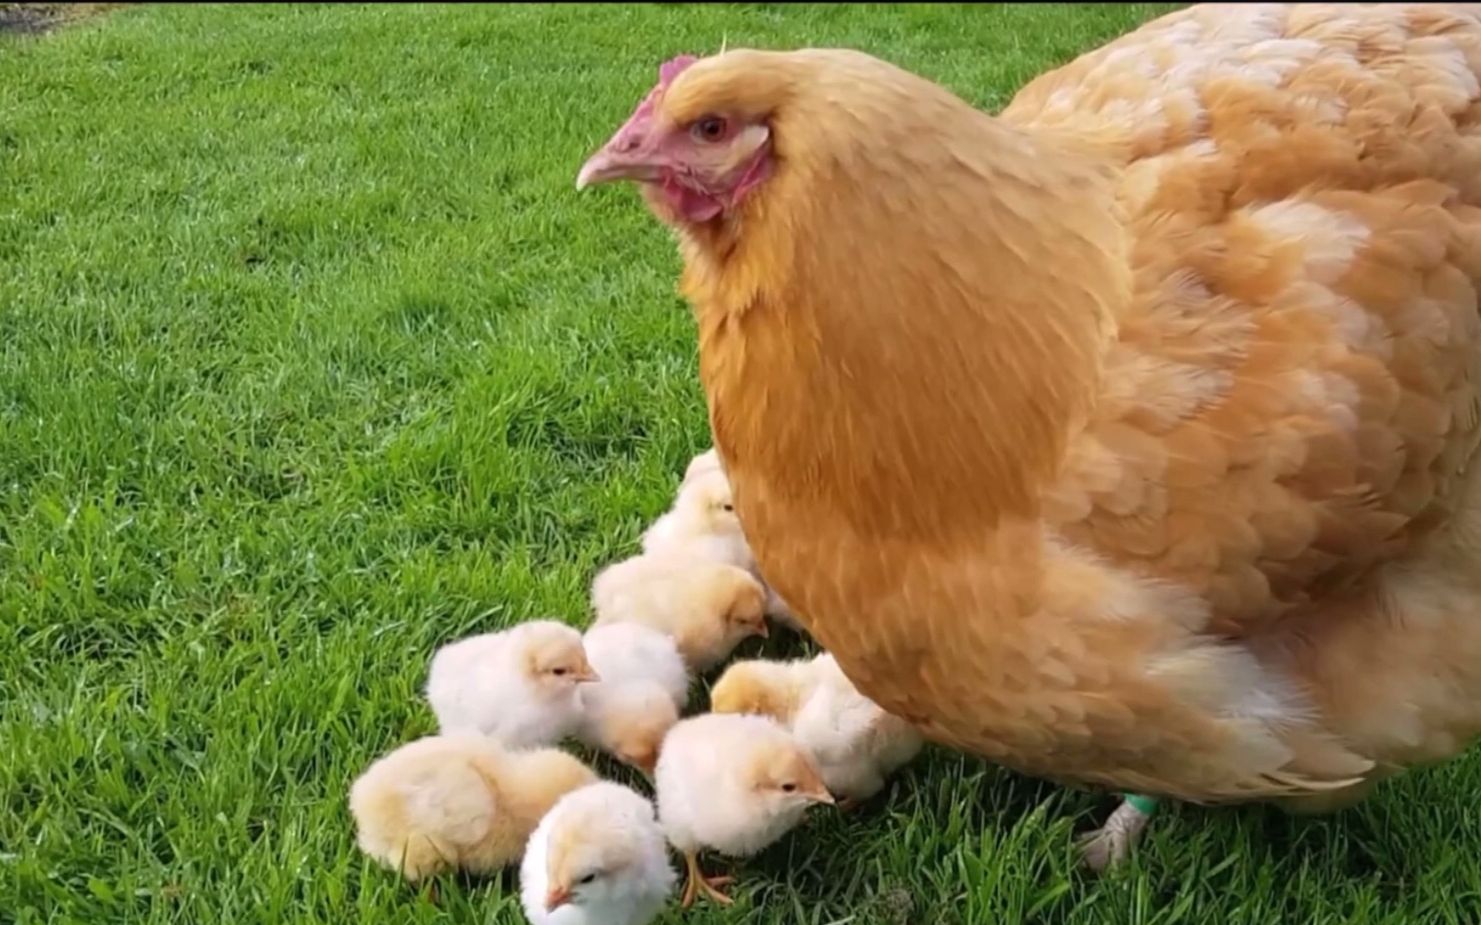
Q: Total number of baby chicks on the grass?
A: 8